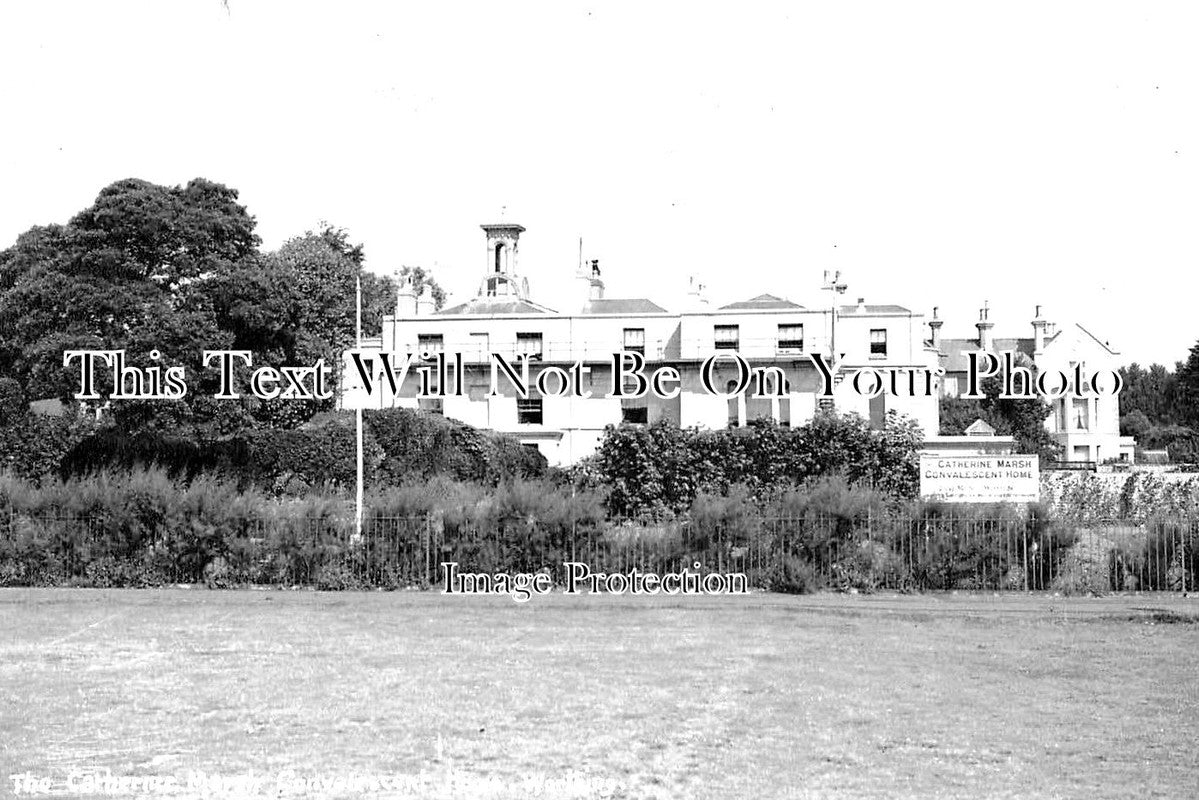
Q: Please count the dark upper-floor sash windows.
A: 6